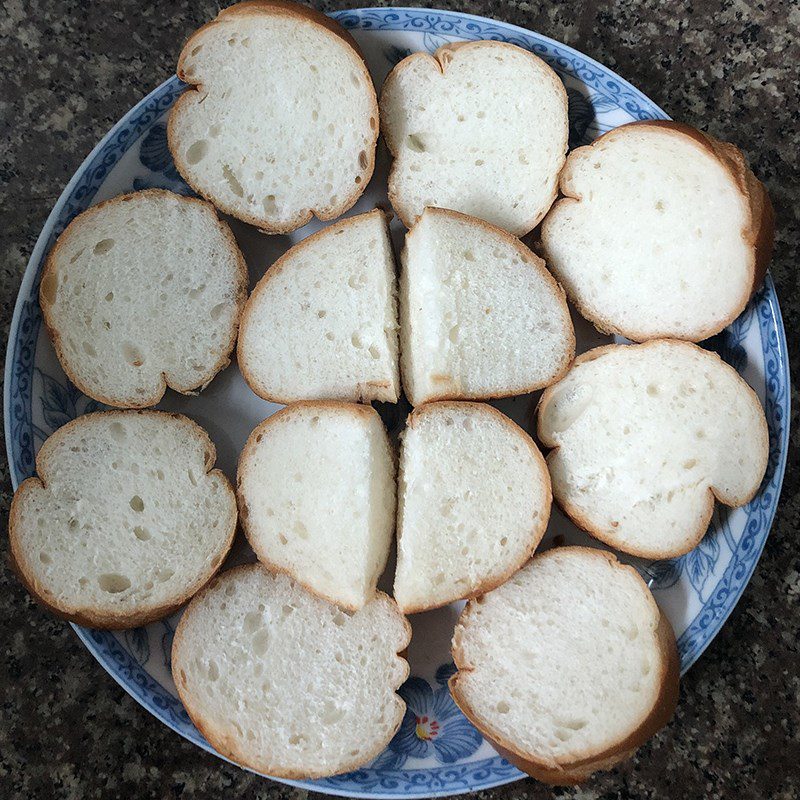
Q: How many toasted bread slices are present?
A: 0